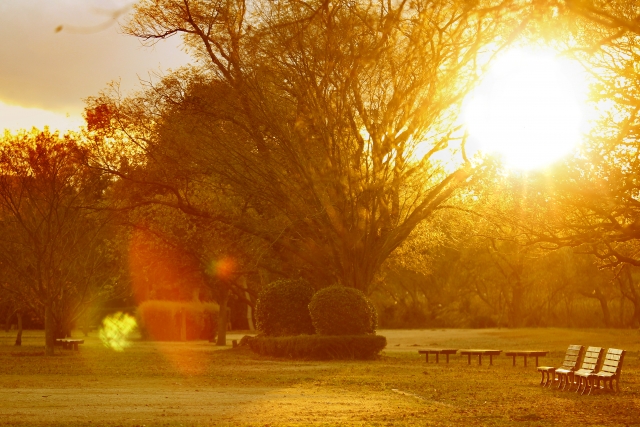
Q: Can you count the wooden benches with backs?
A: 3